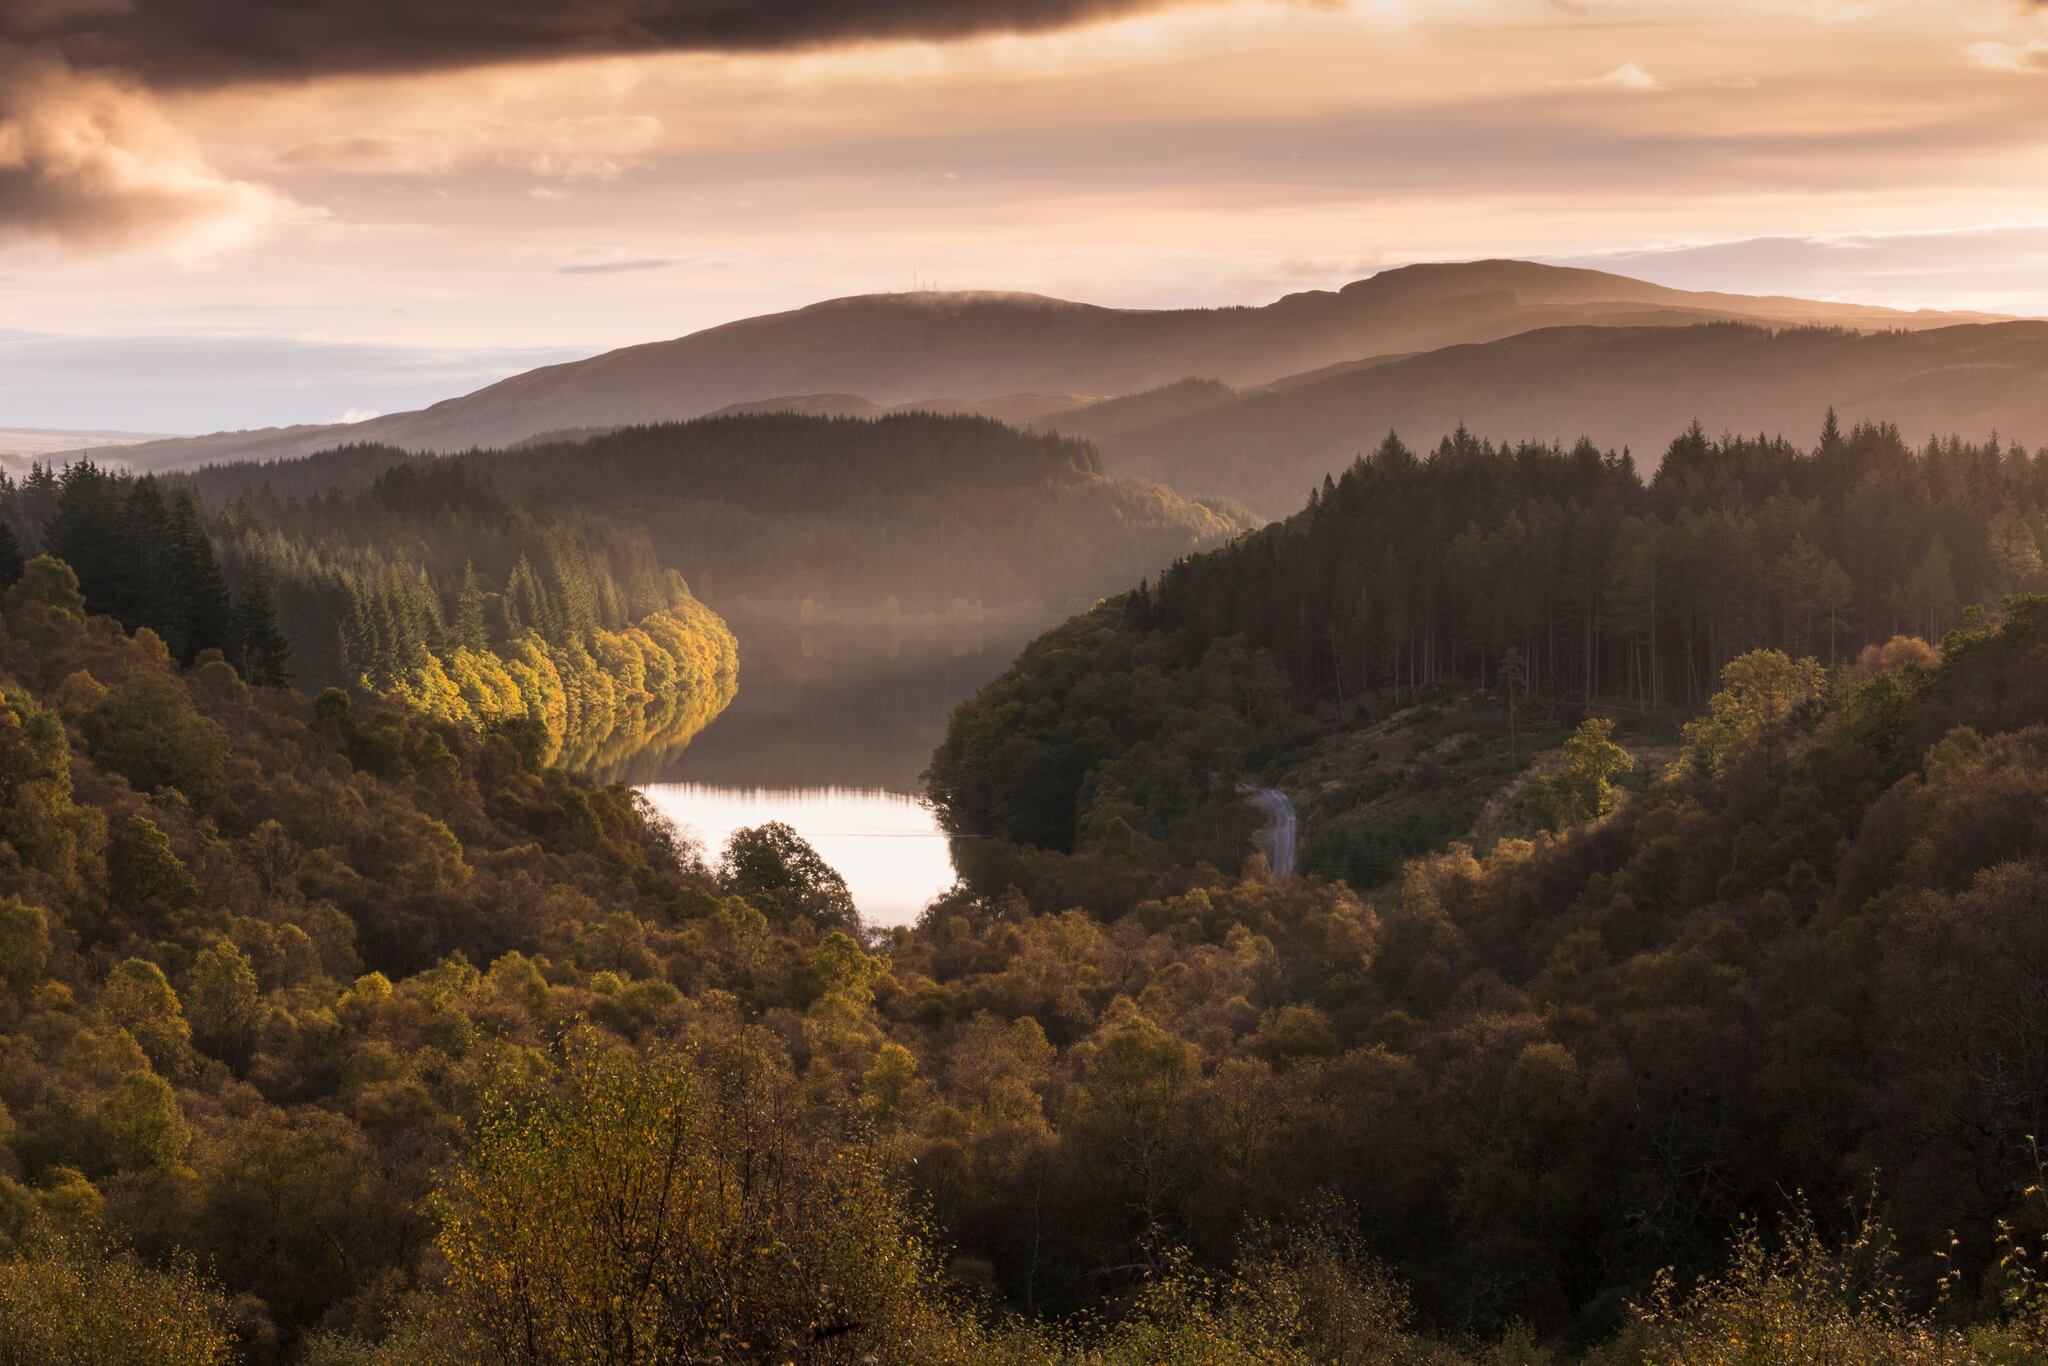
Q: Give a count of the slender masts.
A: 3